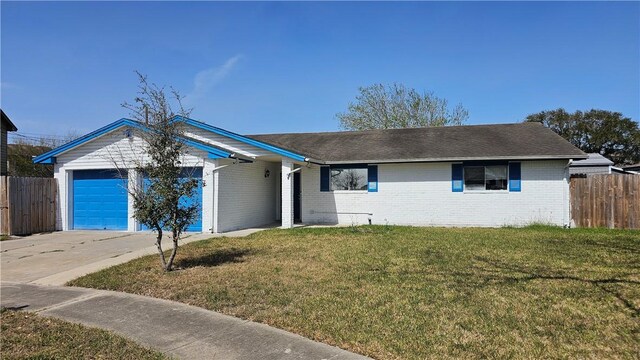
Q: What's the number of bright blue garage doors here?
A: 2